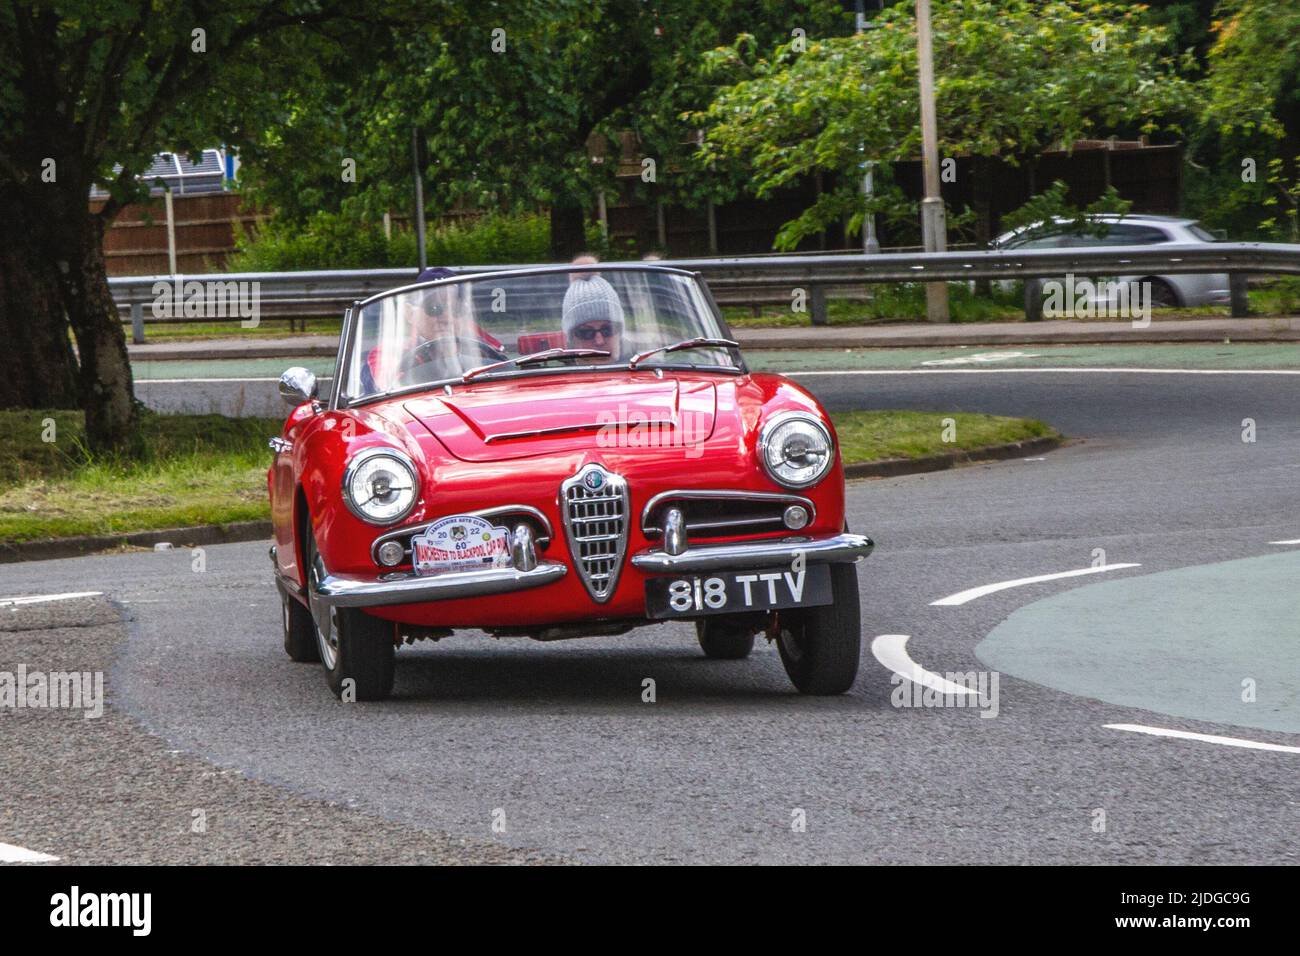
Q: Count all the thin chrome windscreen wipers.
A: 2